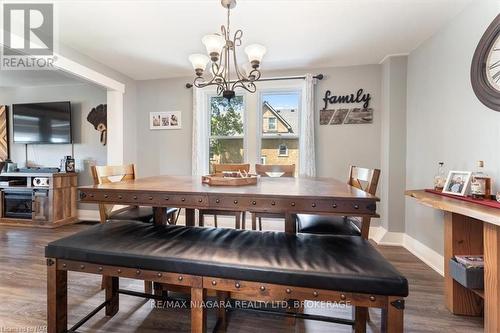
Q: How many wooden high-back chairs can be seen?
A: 4